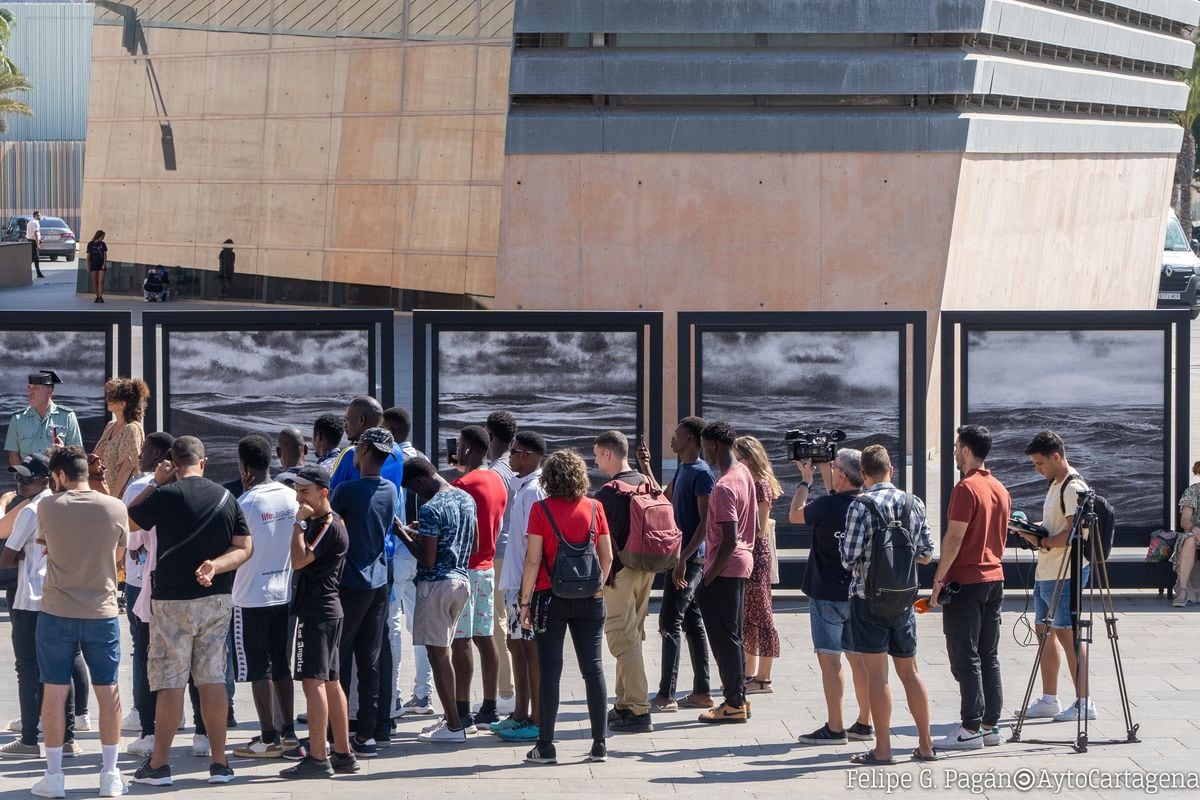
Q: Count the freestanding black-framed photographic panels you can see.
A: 5